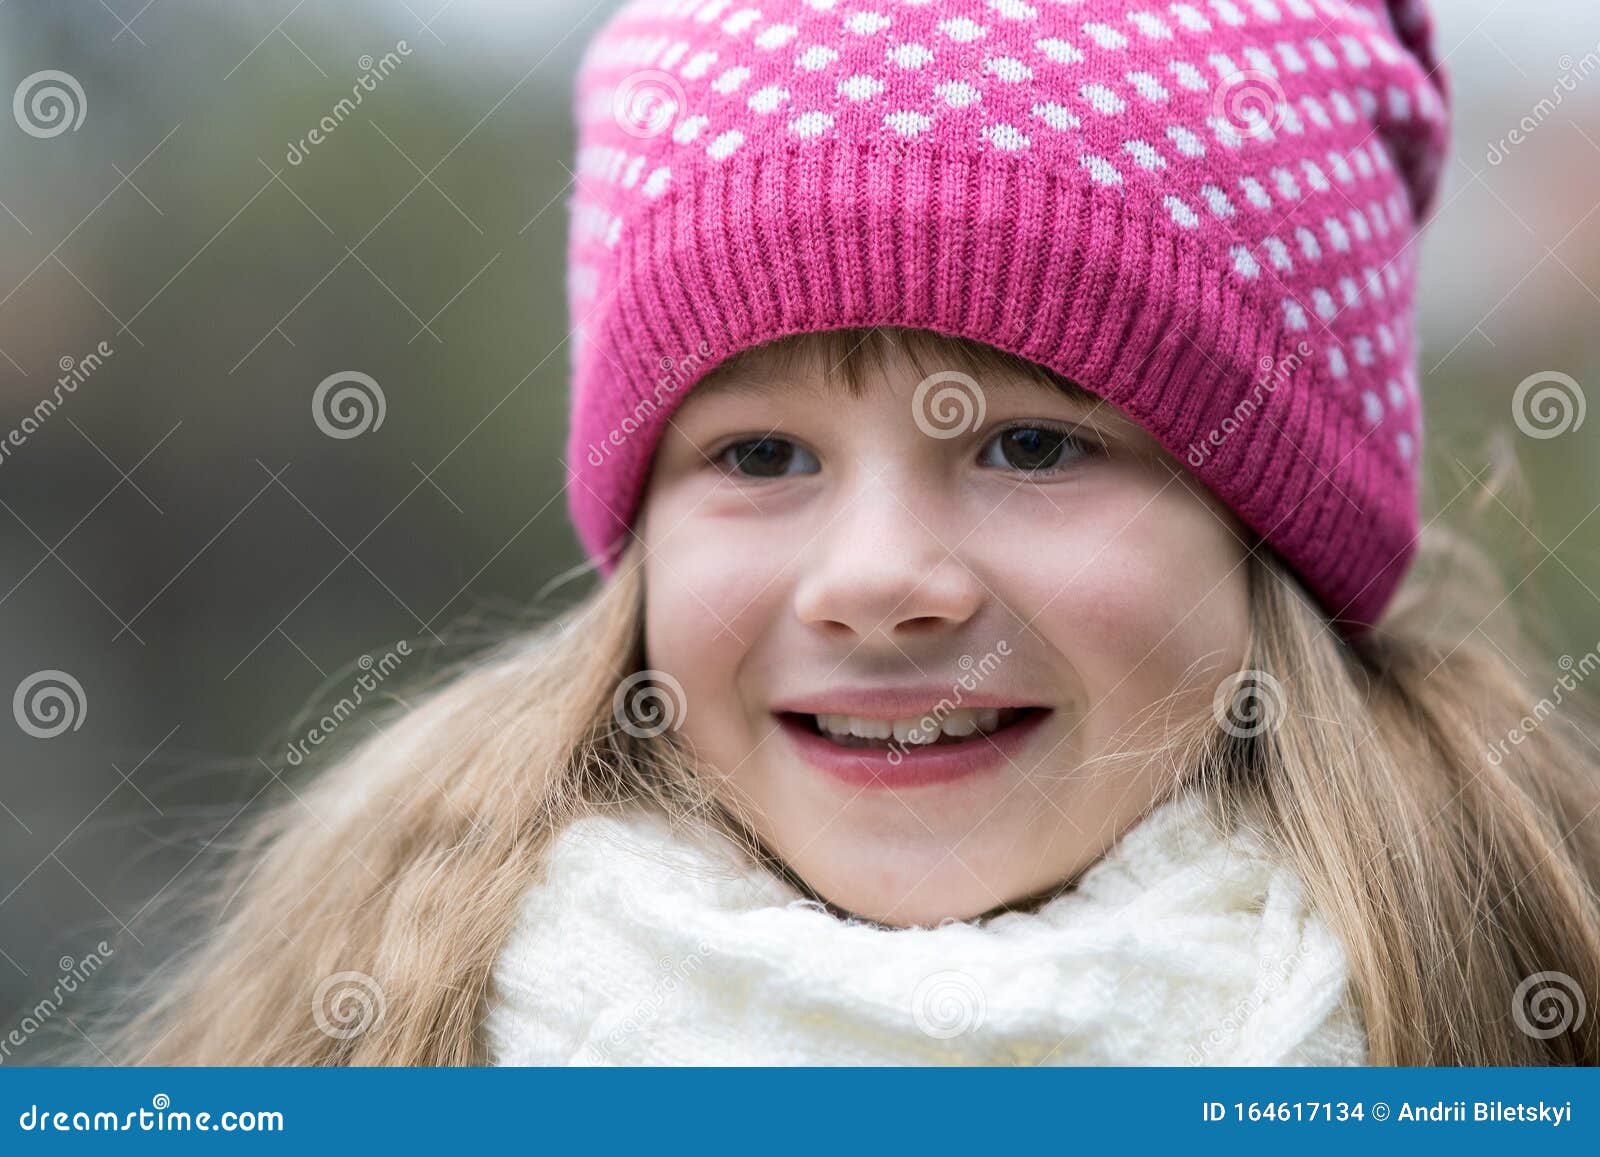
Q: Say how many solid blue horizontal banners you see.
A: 1